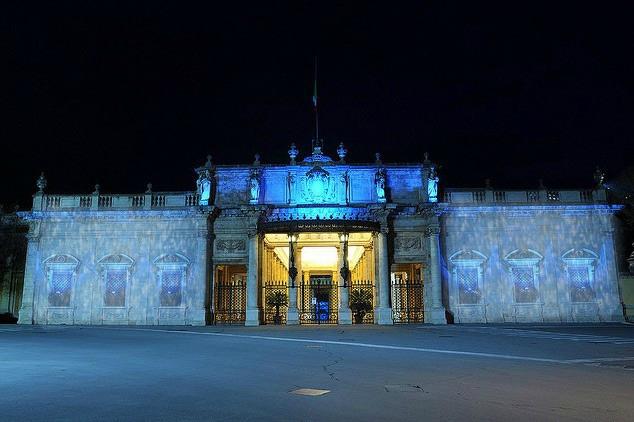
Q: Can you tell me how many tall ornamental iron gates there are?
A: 5